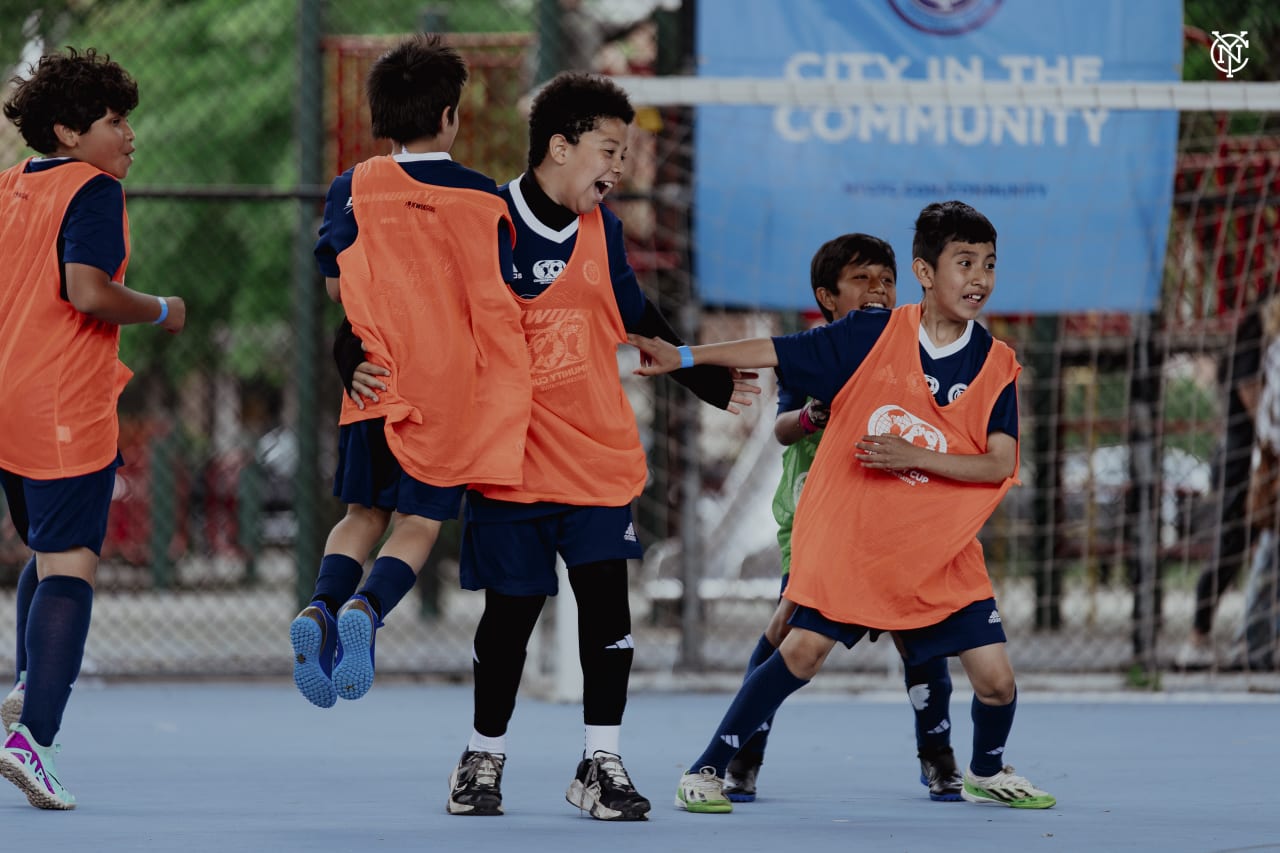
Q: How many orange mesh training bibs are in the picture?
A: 4